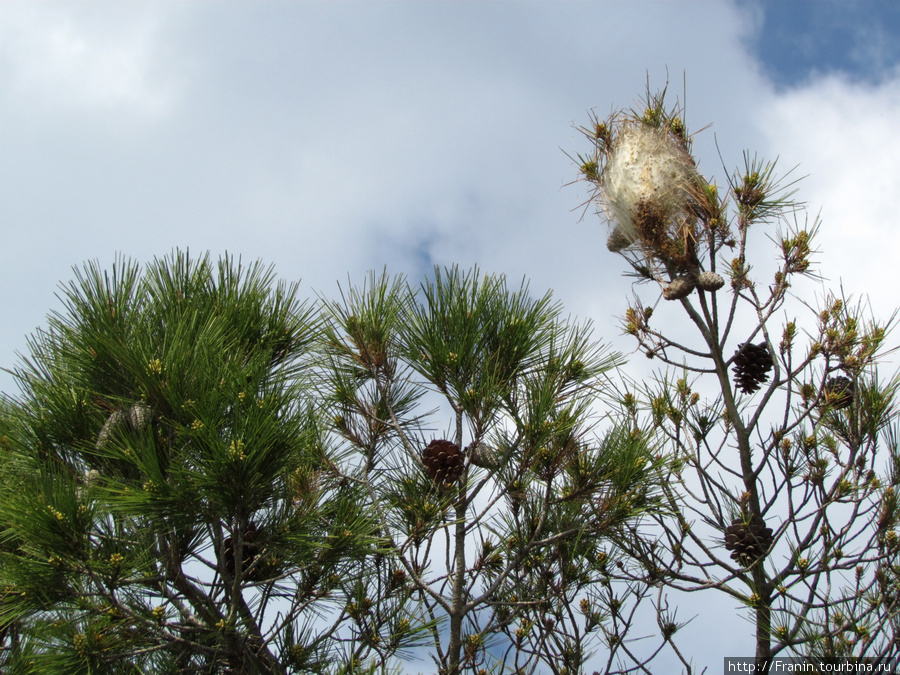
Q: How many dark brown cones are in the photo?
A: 5